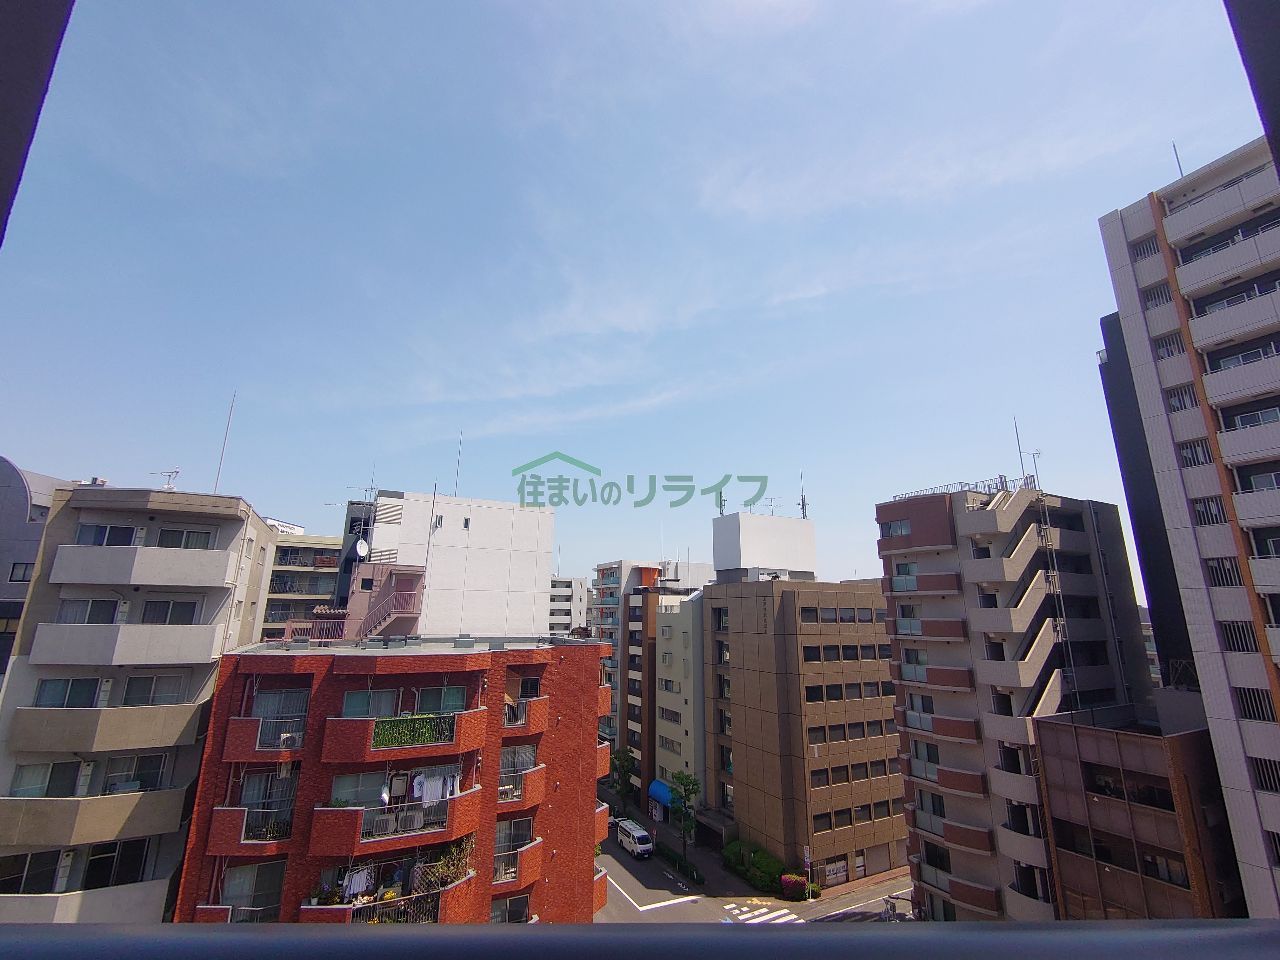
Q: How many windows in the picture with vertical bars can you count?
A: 11